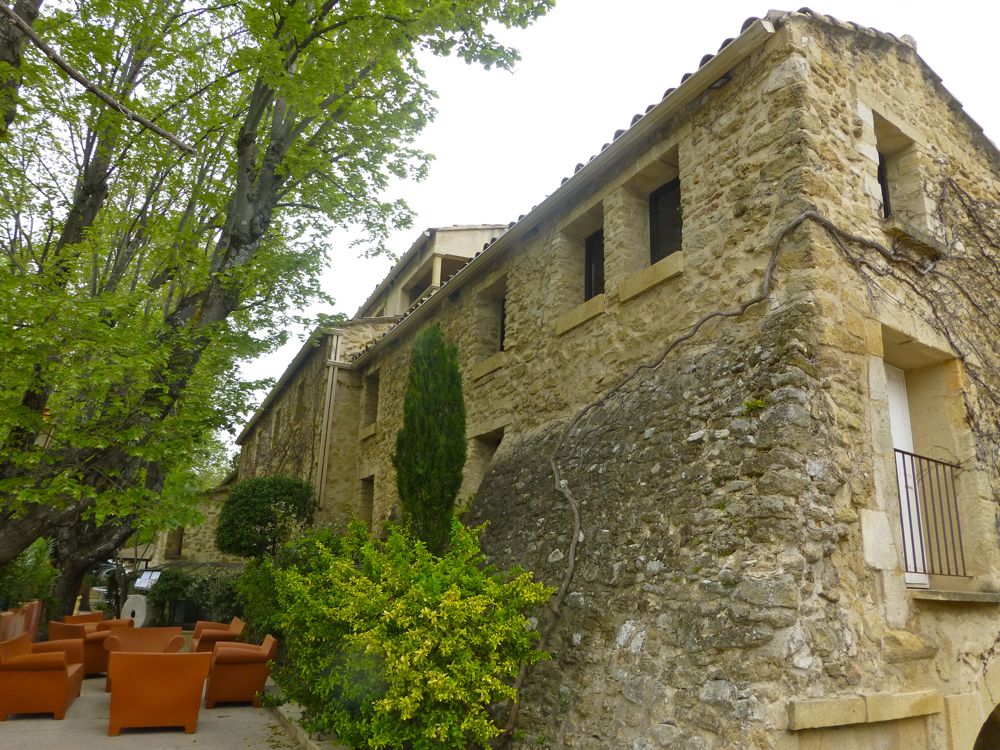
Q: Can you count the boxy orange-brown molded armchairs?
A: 7